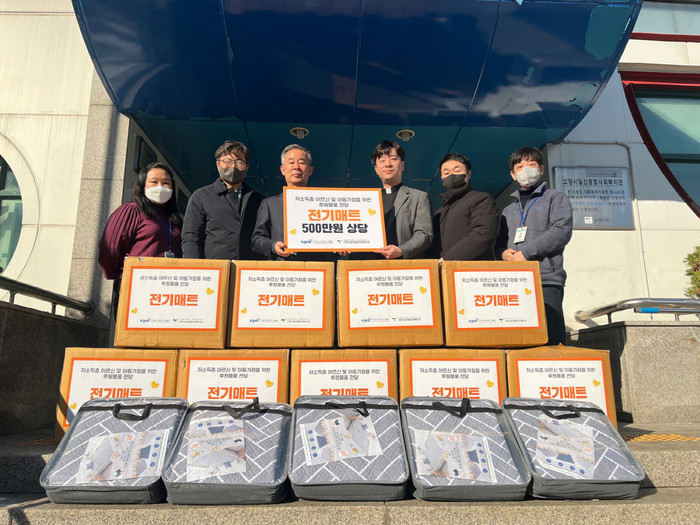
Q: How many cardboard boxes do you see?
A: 9